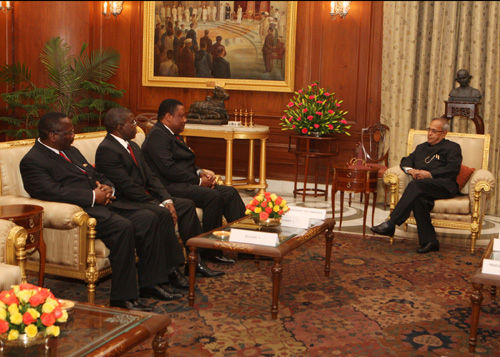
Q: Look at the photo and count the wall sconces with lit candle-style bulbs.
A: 3